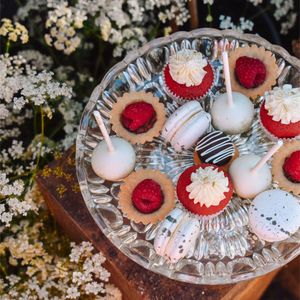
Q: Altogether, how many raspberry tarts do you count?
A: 4